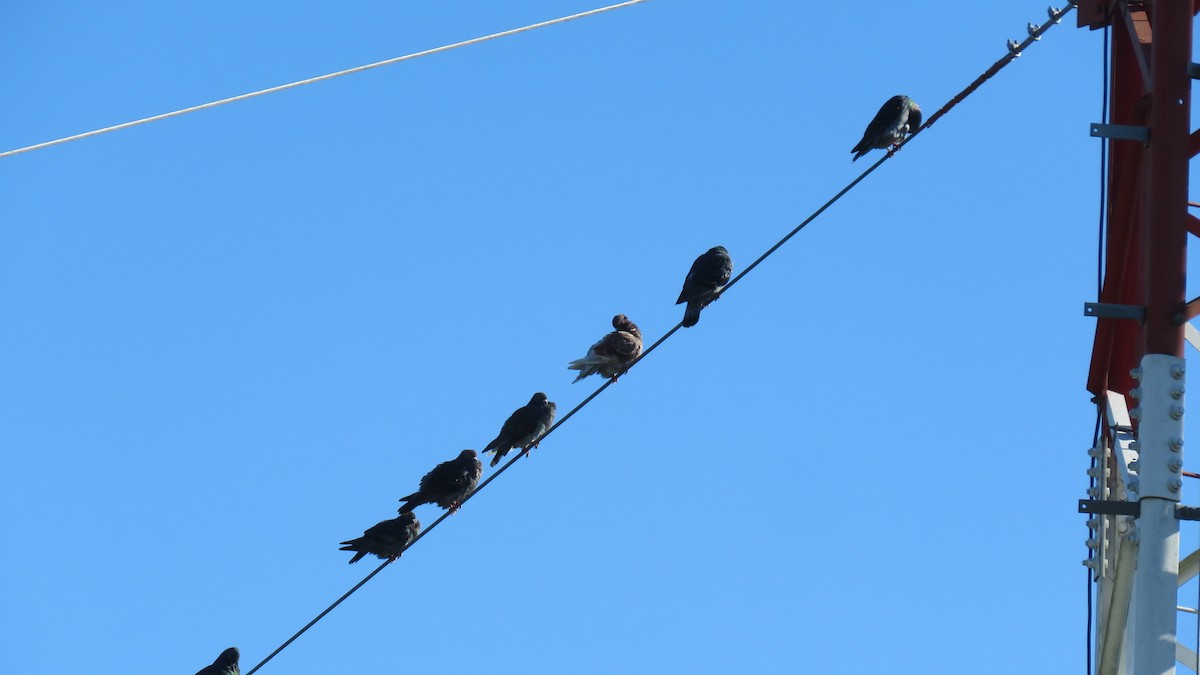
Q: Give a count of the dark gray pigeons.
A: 6